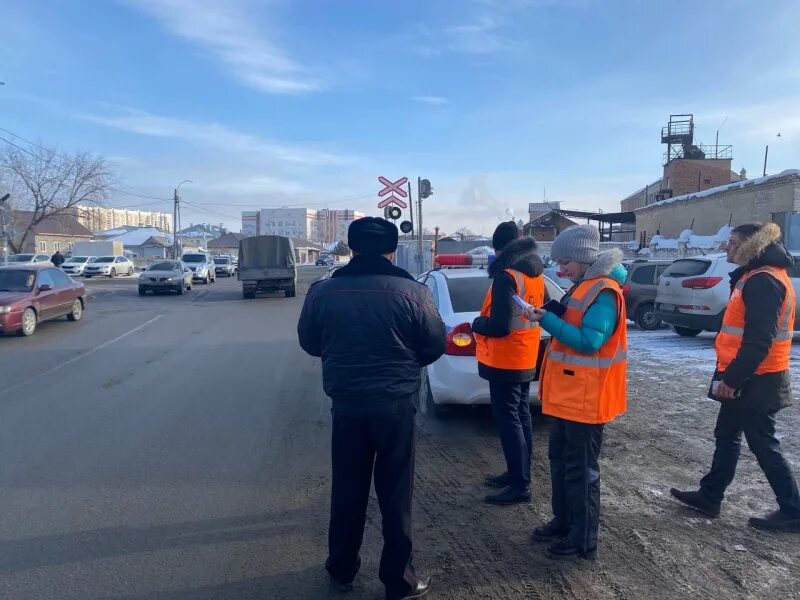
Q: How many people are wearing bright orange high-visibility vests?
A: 3